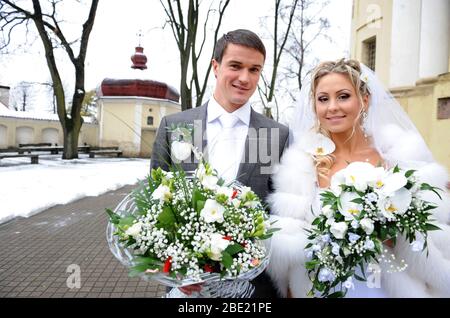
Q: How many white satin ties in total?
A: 1